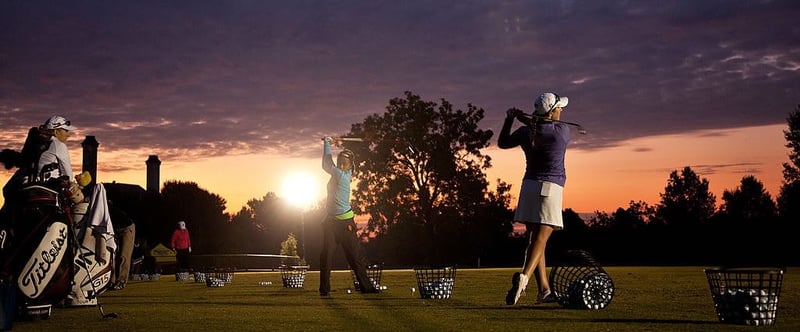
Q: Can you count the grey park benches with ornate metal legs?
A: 0